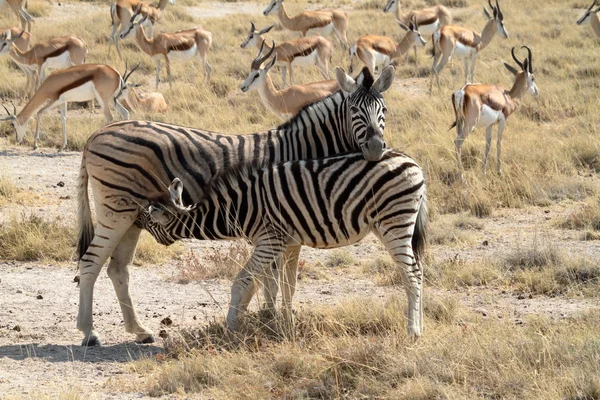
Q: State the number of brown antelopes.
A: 15